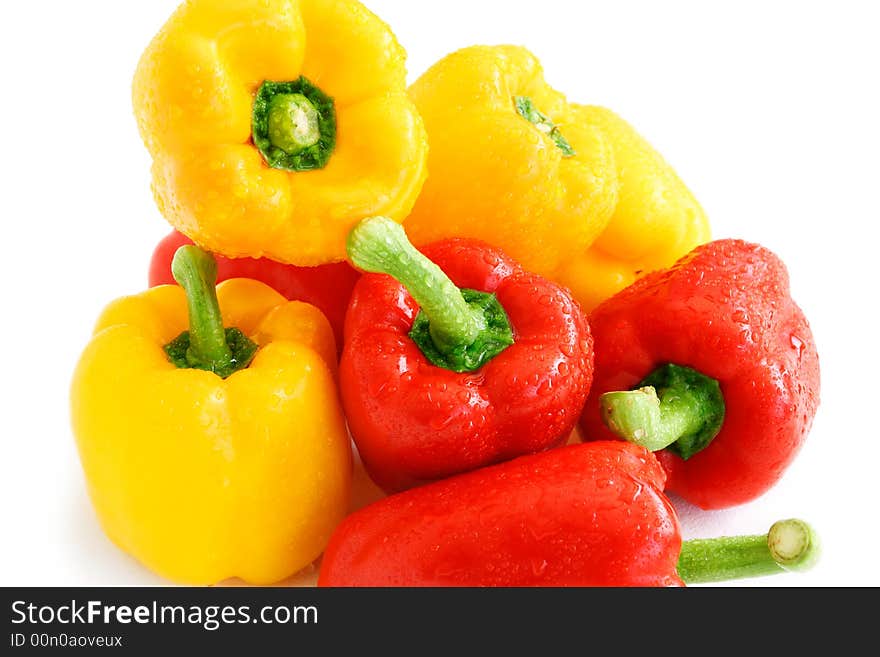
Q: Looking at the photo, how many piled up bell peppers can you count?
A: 8